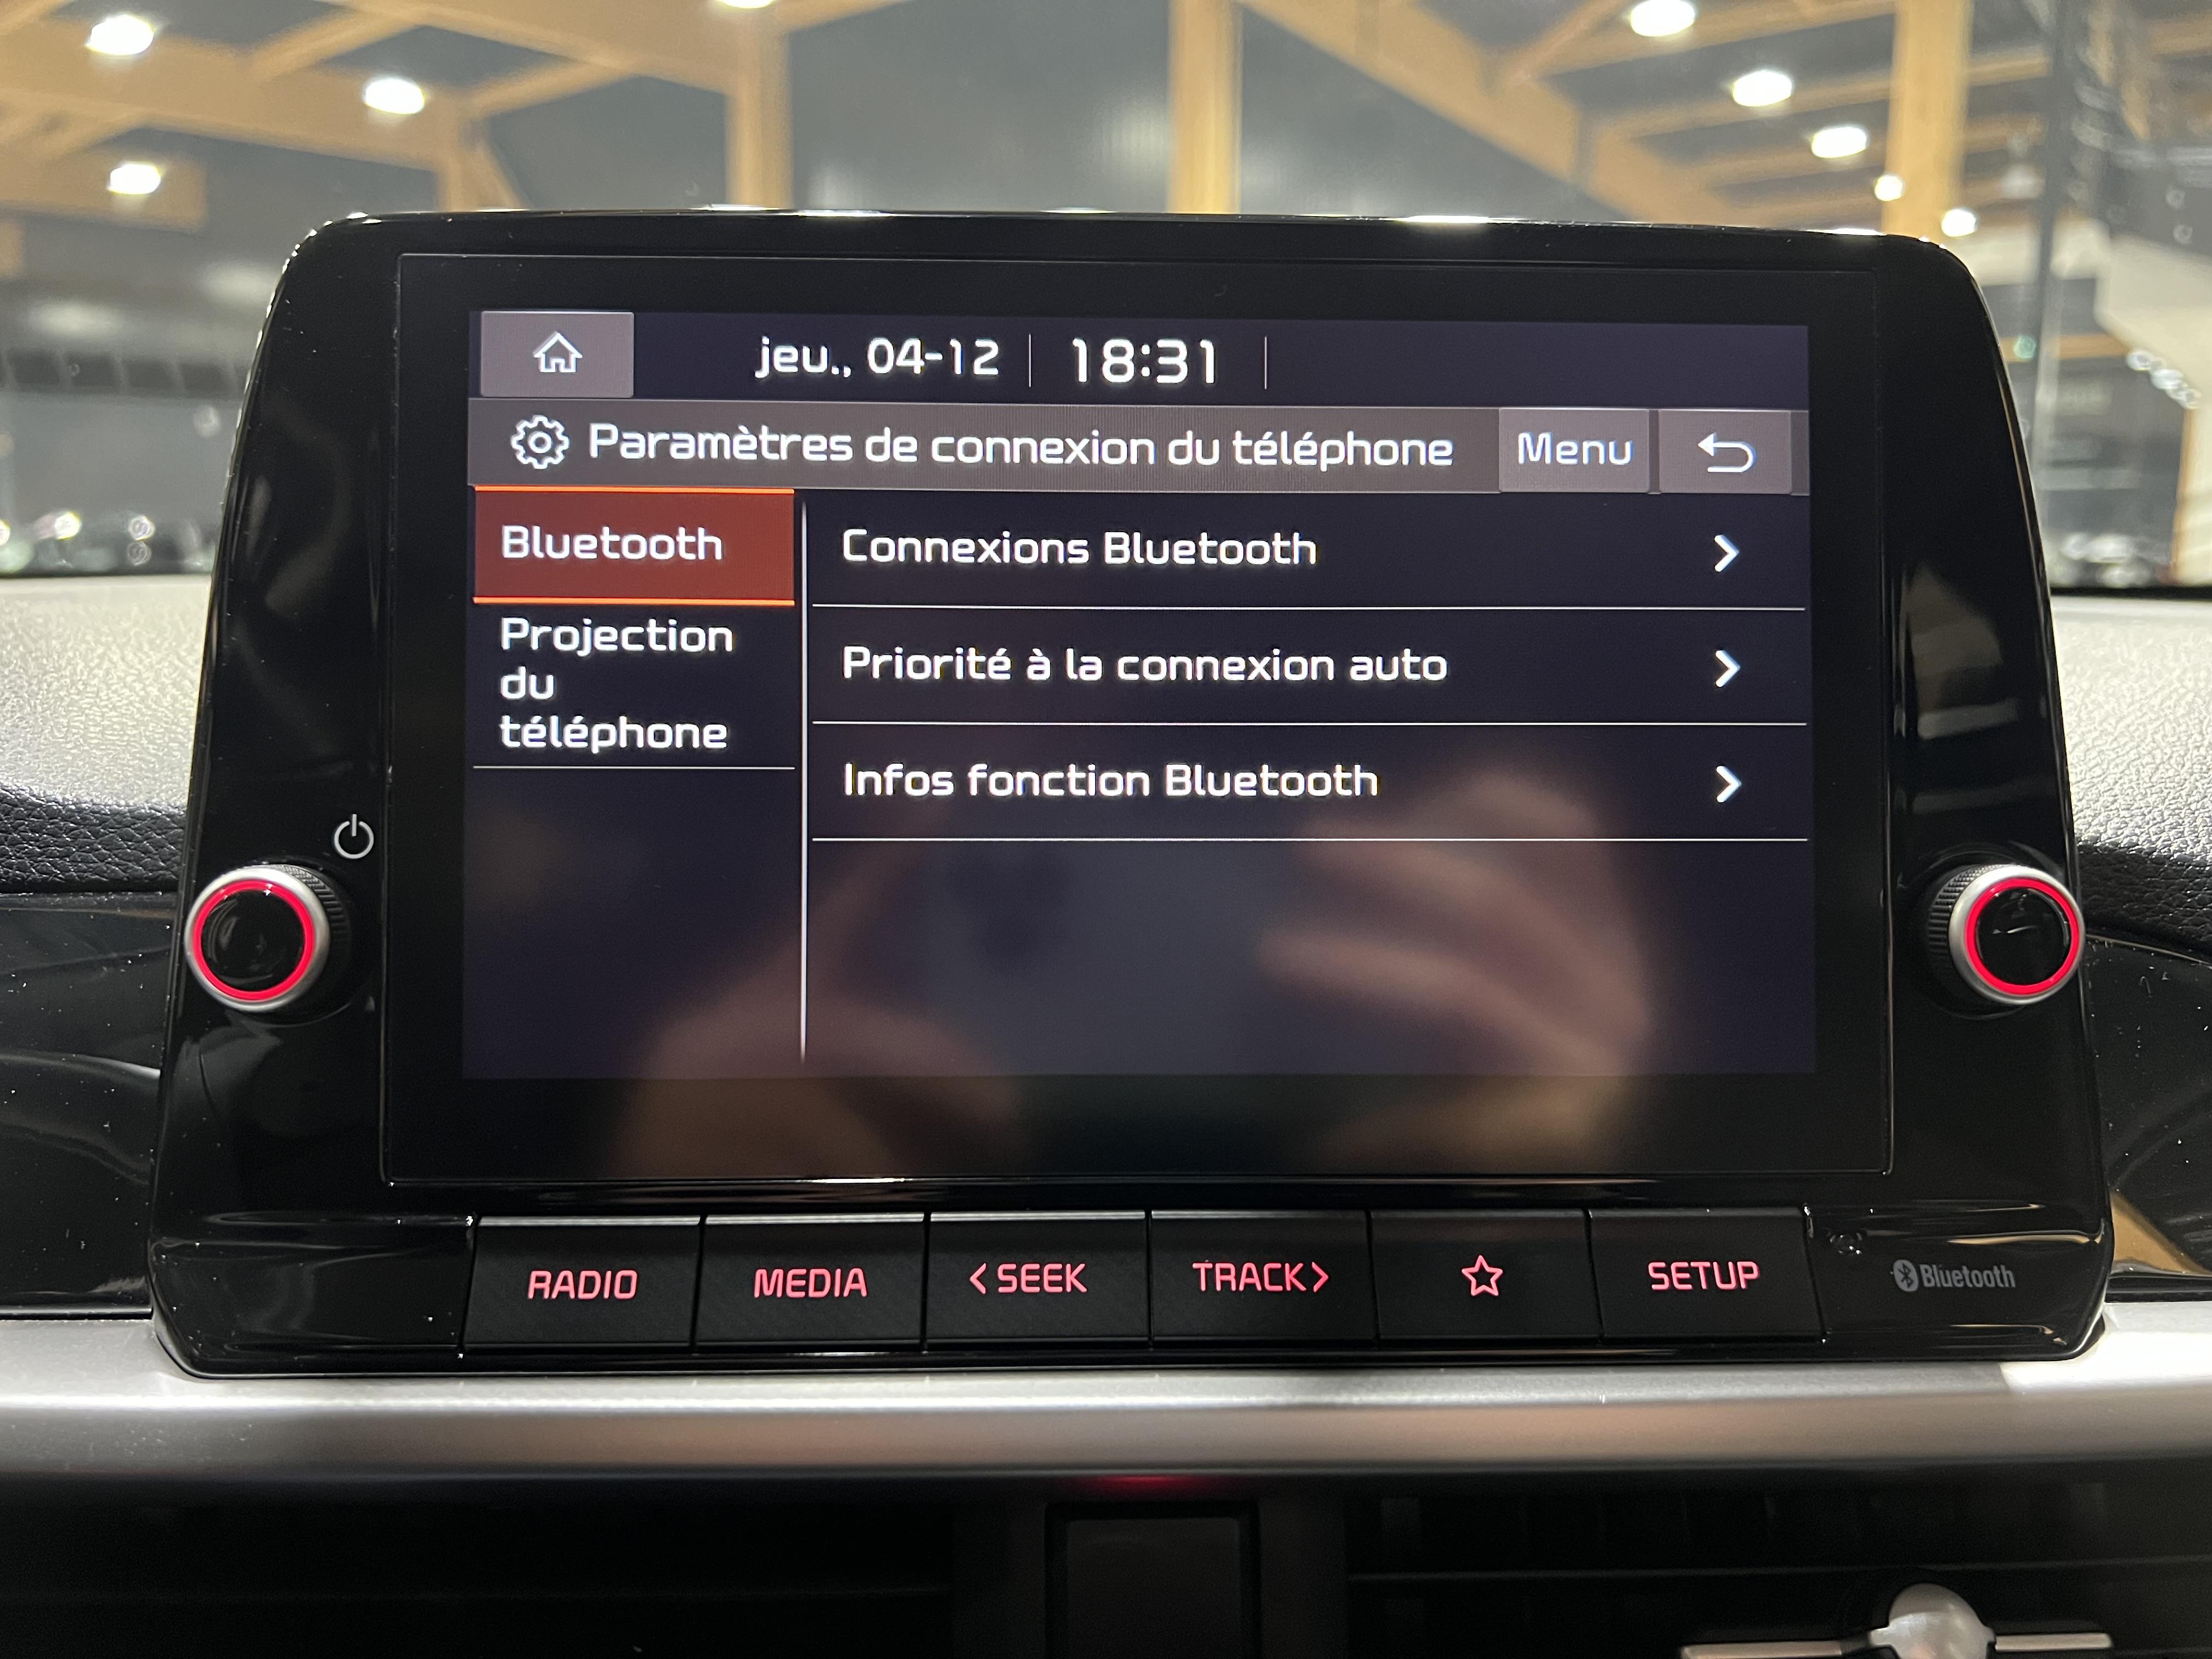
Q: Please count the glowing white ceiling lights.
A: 9